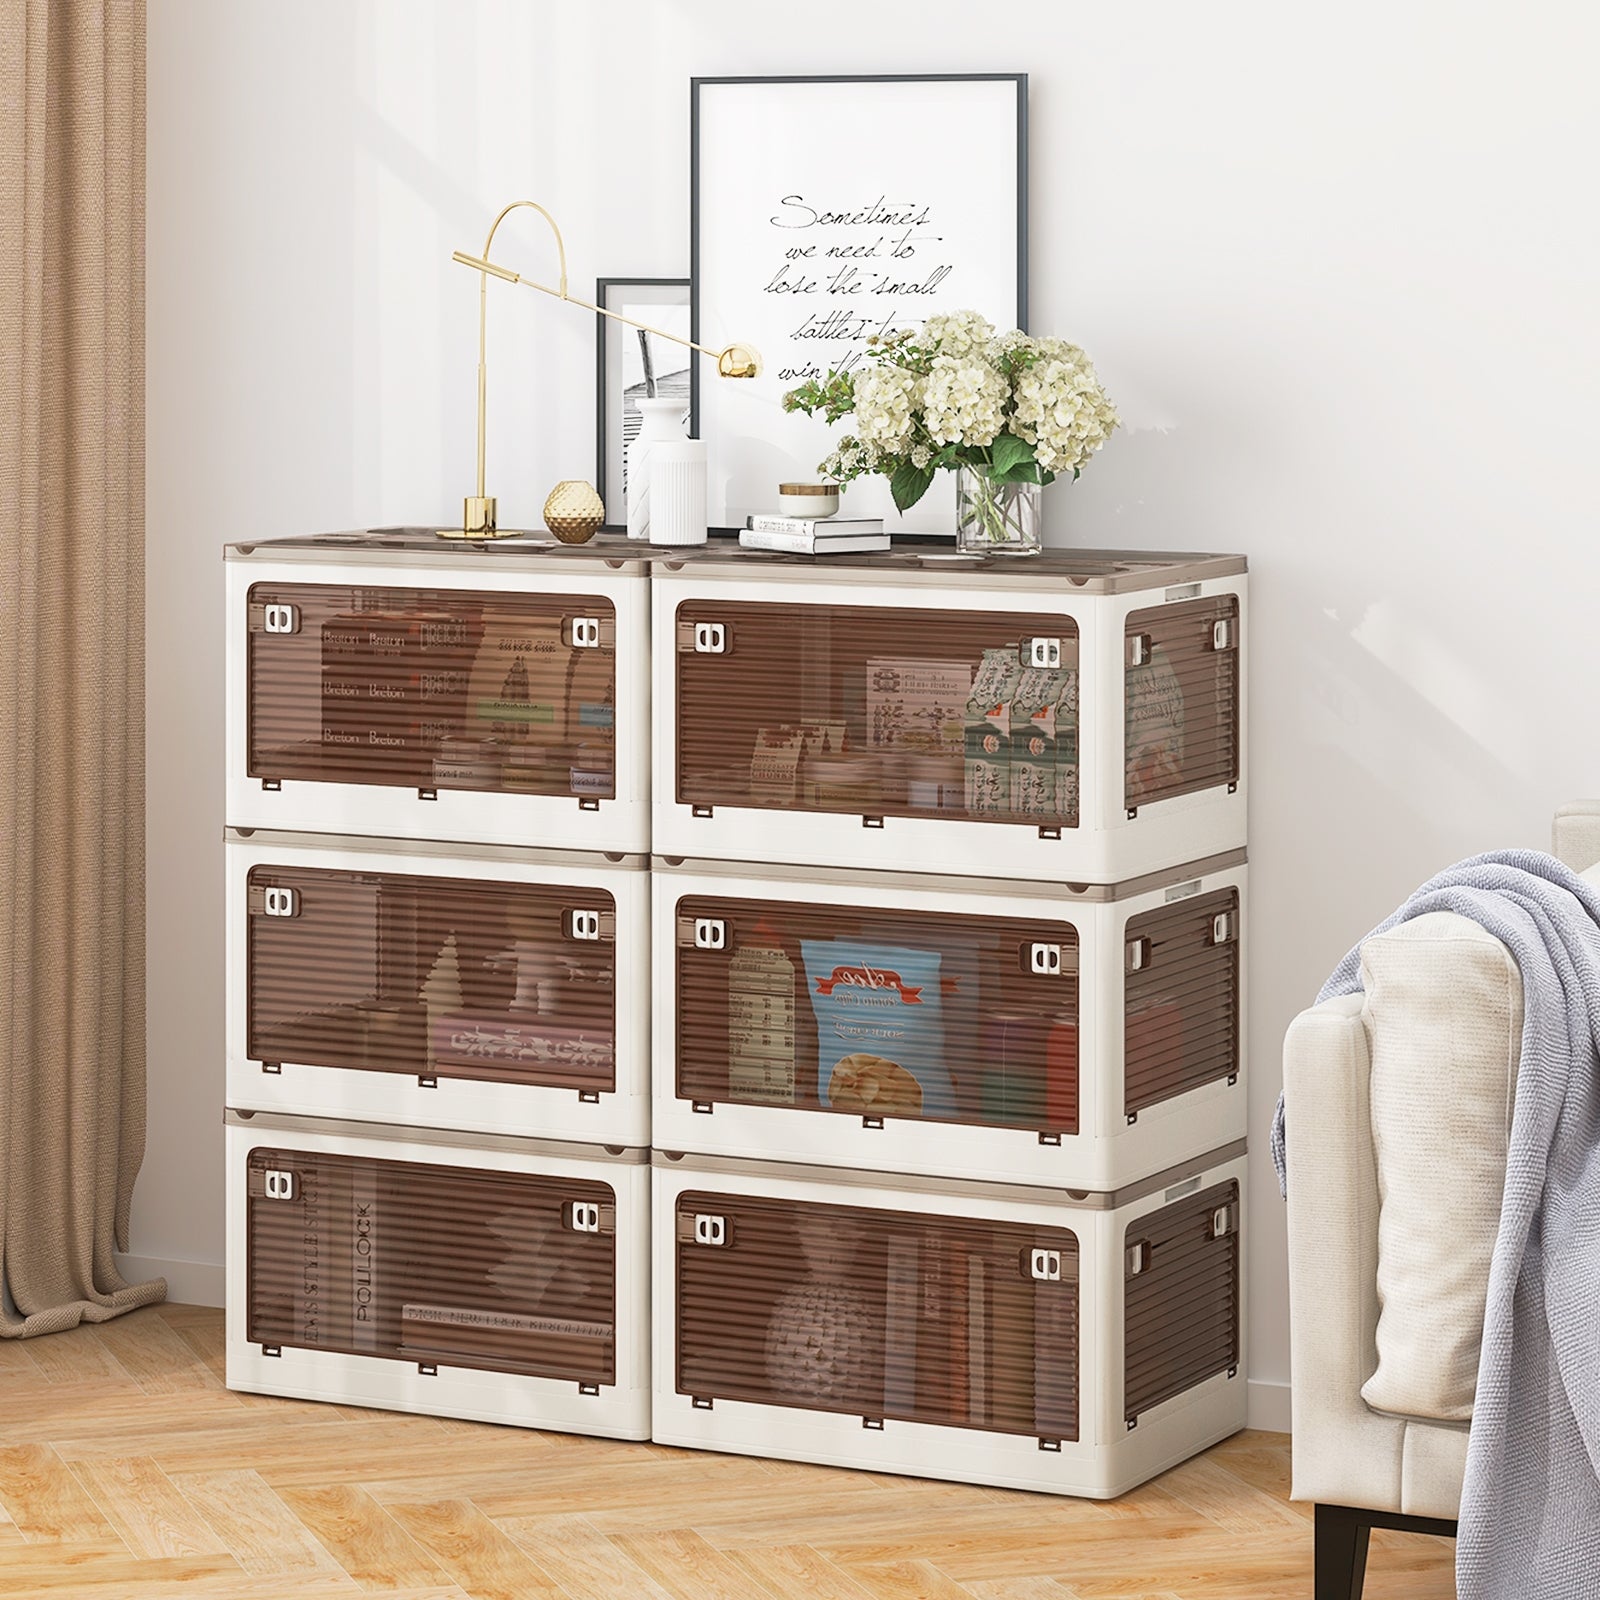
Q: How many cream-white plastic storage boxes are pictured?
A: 6